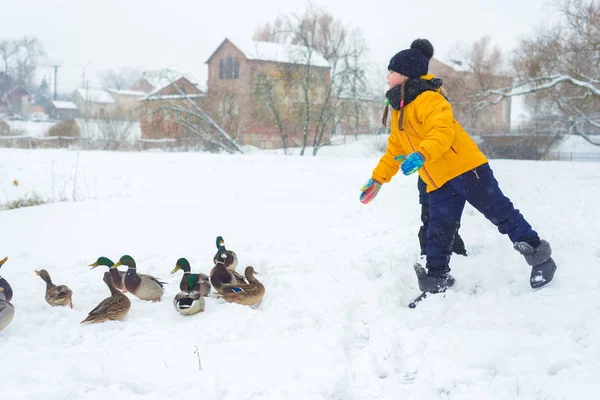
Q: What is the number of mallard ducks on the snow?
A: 11